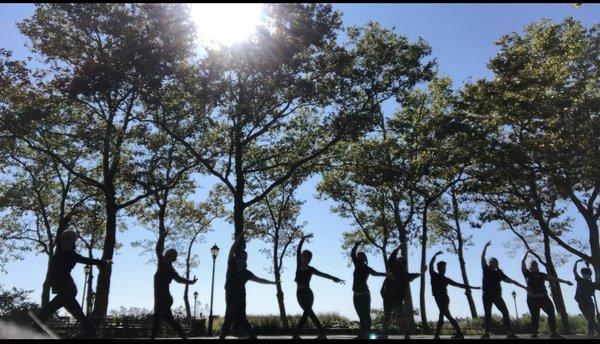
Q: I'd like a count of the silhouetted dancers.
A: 10